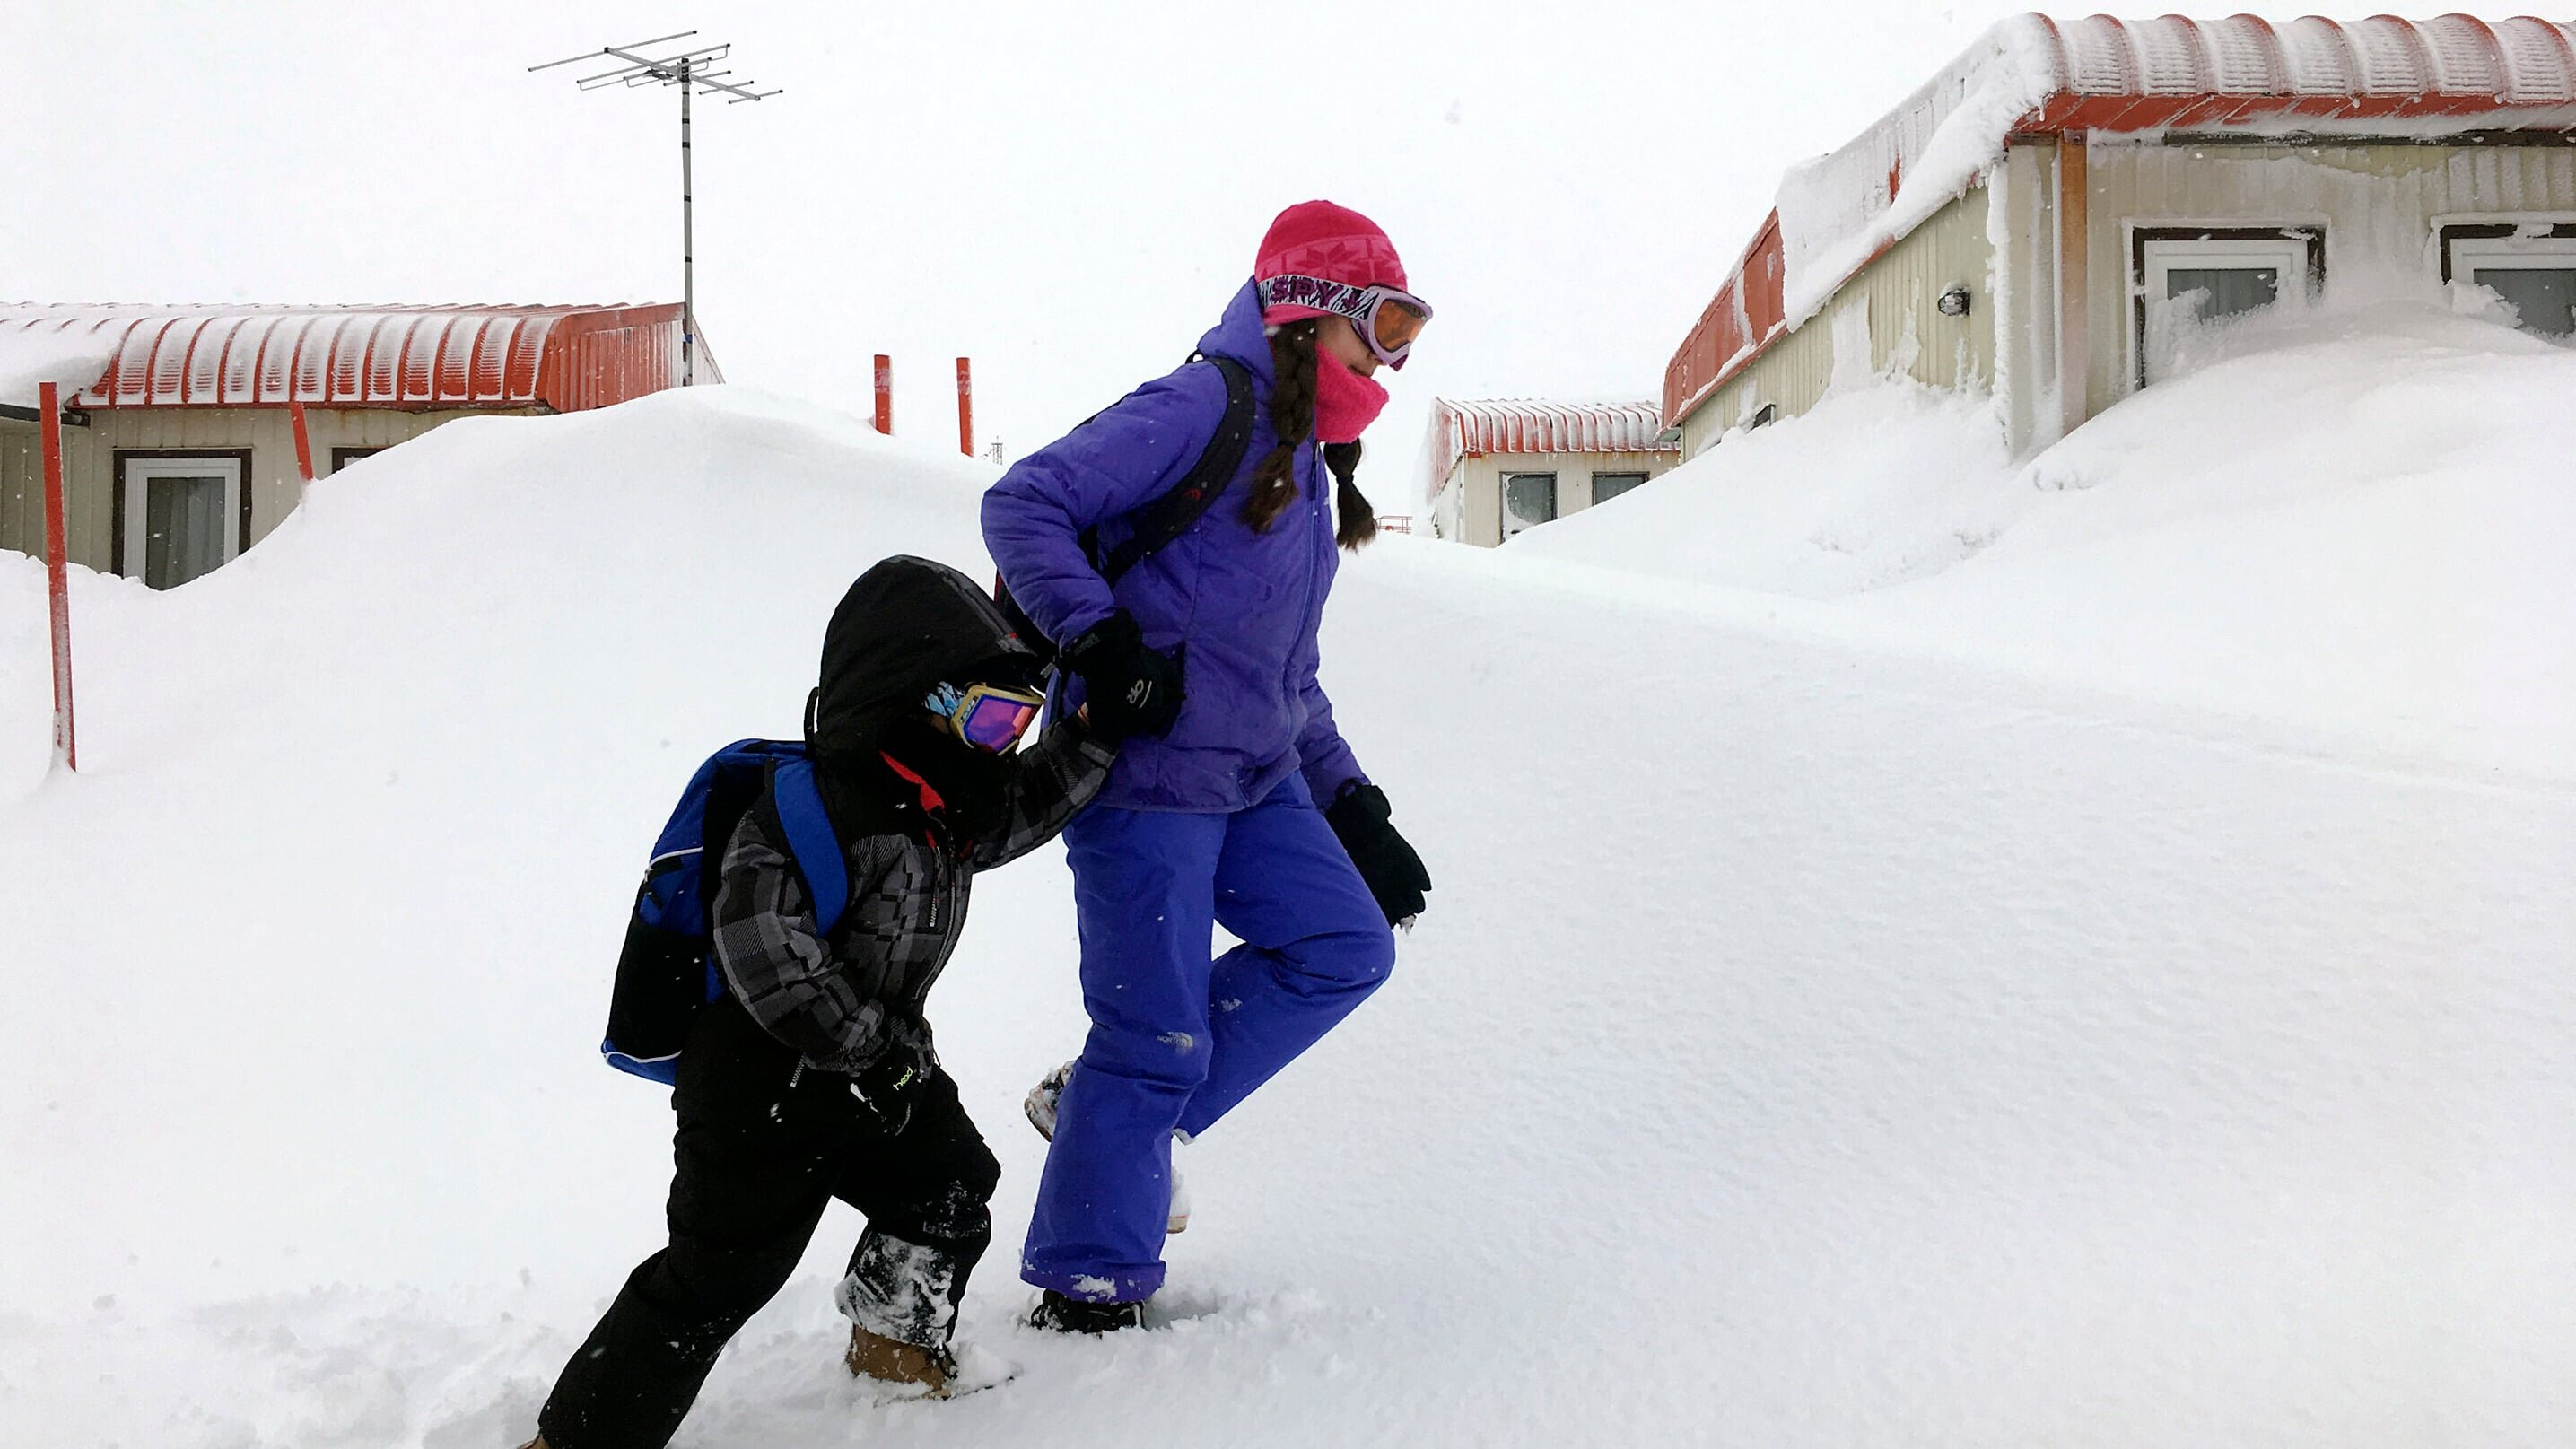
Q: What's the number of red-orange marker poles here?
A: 4